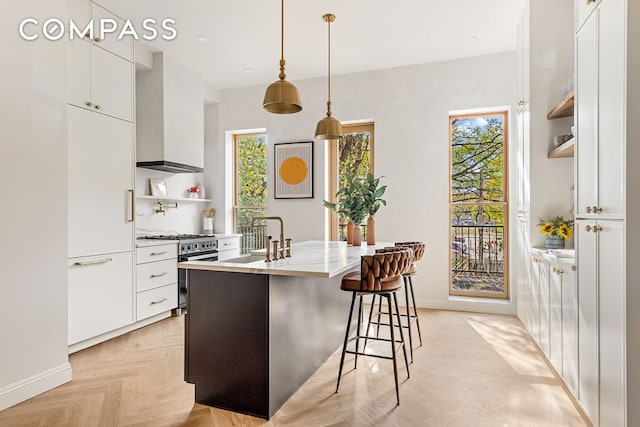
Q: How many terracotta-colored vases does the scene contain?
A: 3